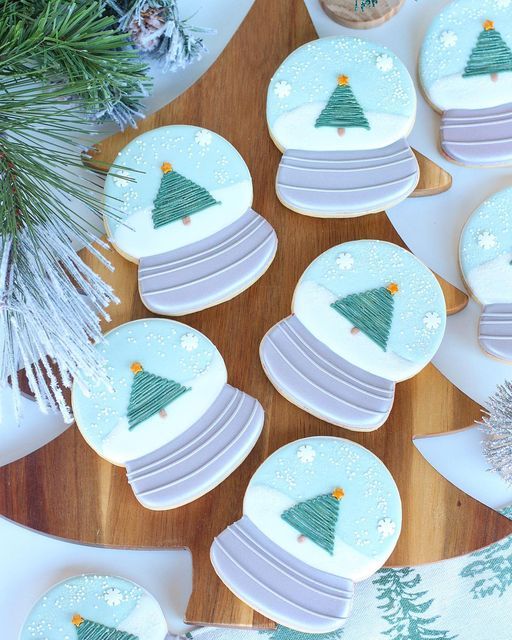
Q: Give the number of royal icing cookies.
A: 8